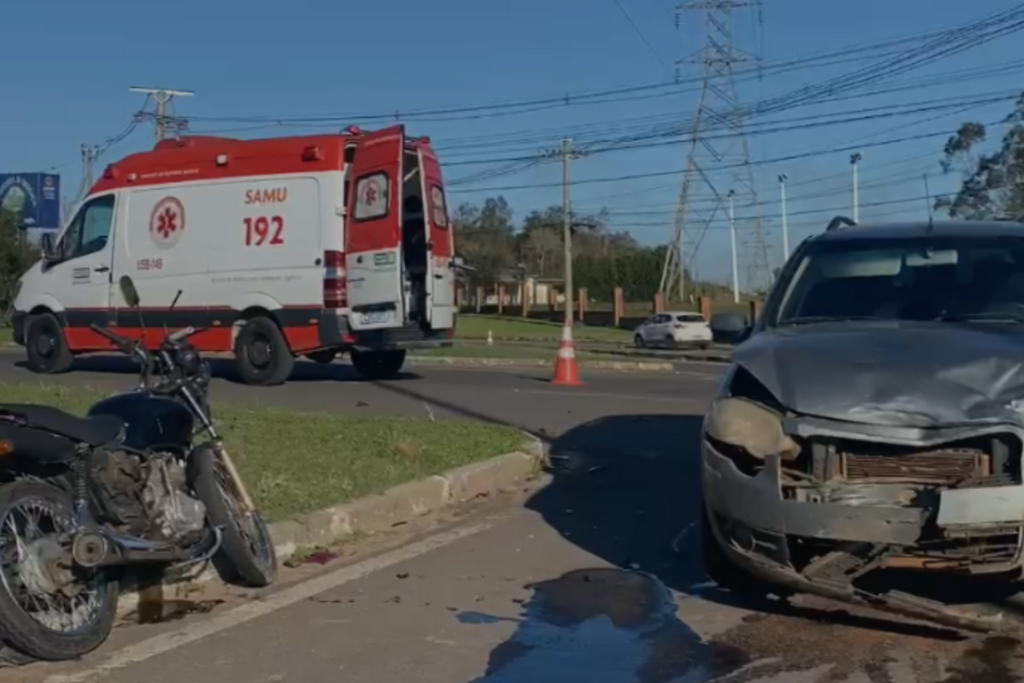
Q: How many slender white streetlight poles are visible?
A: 3